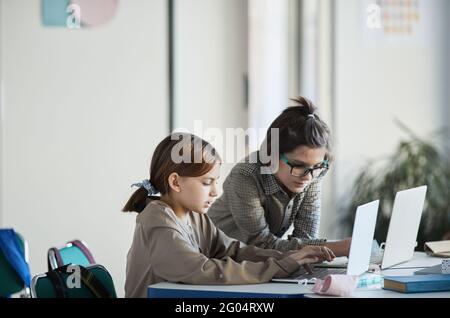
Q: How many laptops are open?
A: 2